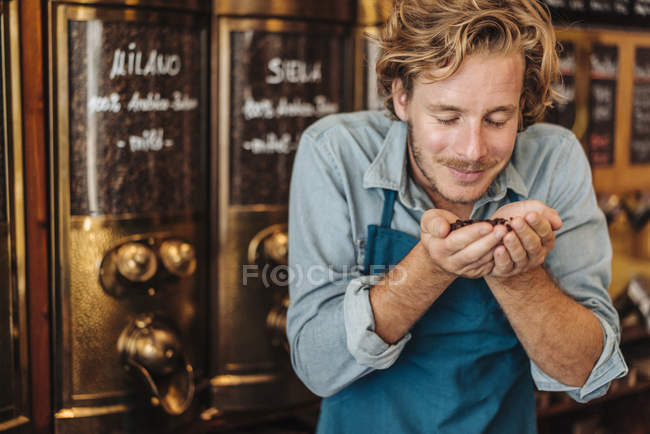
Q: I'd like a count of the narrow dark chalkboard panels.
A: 3